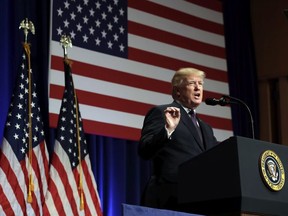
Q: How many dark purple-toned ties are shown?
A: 1